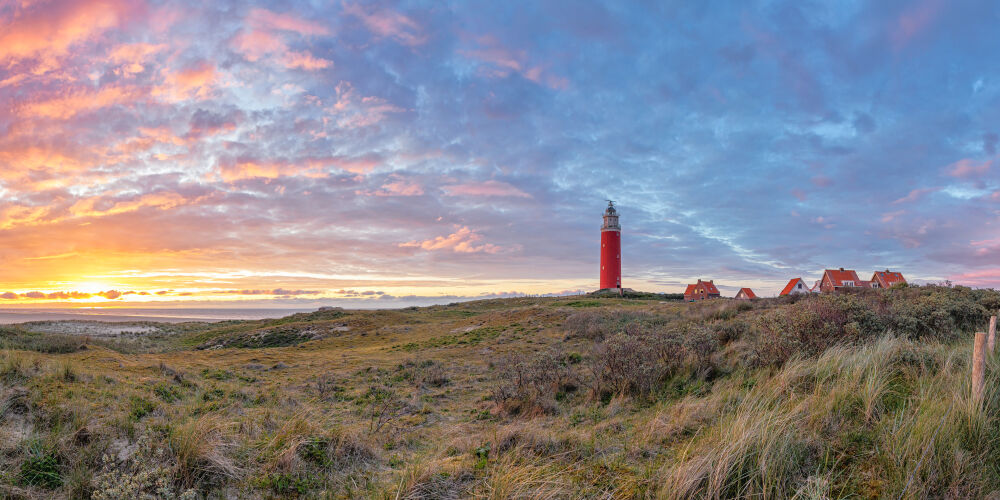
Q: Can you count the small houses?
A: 5